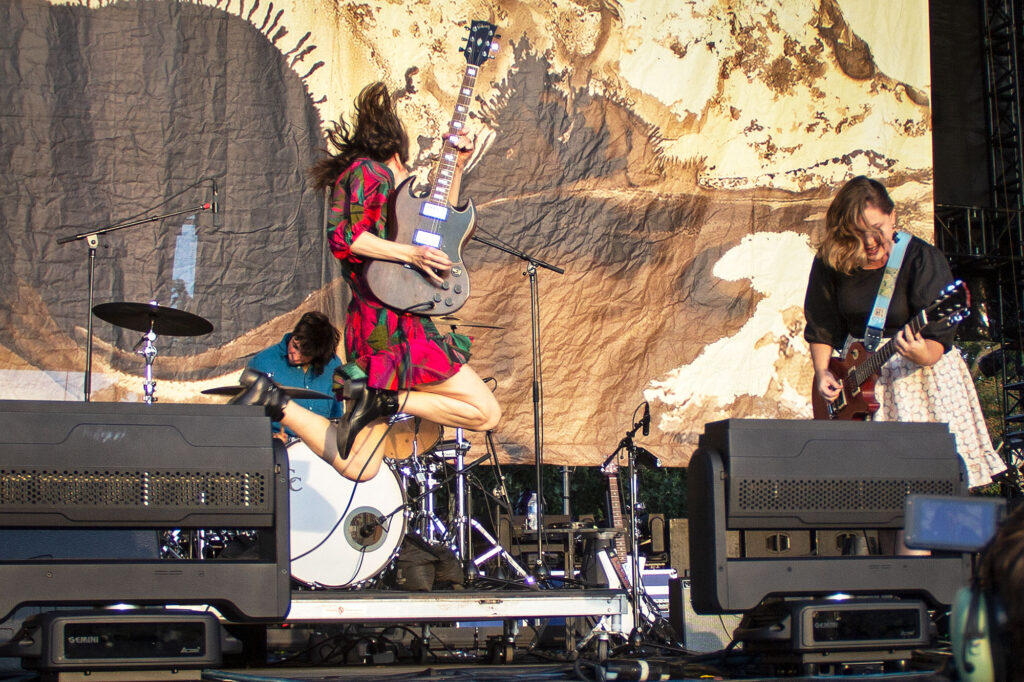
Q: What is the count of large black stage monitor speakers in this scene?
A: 2